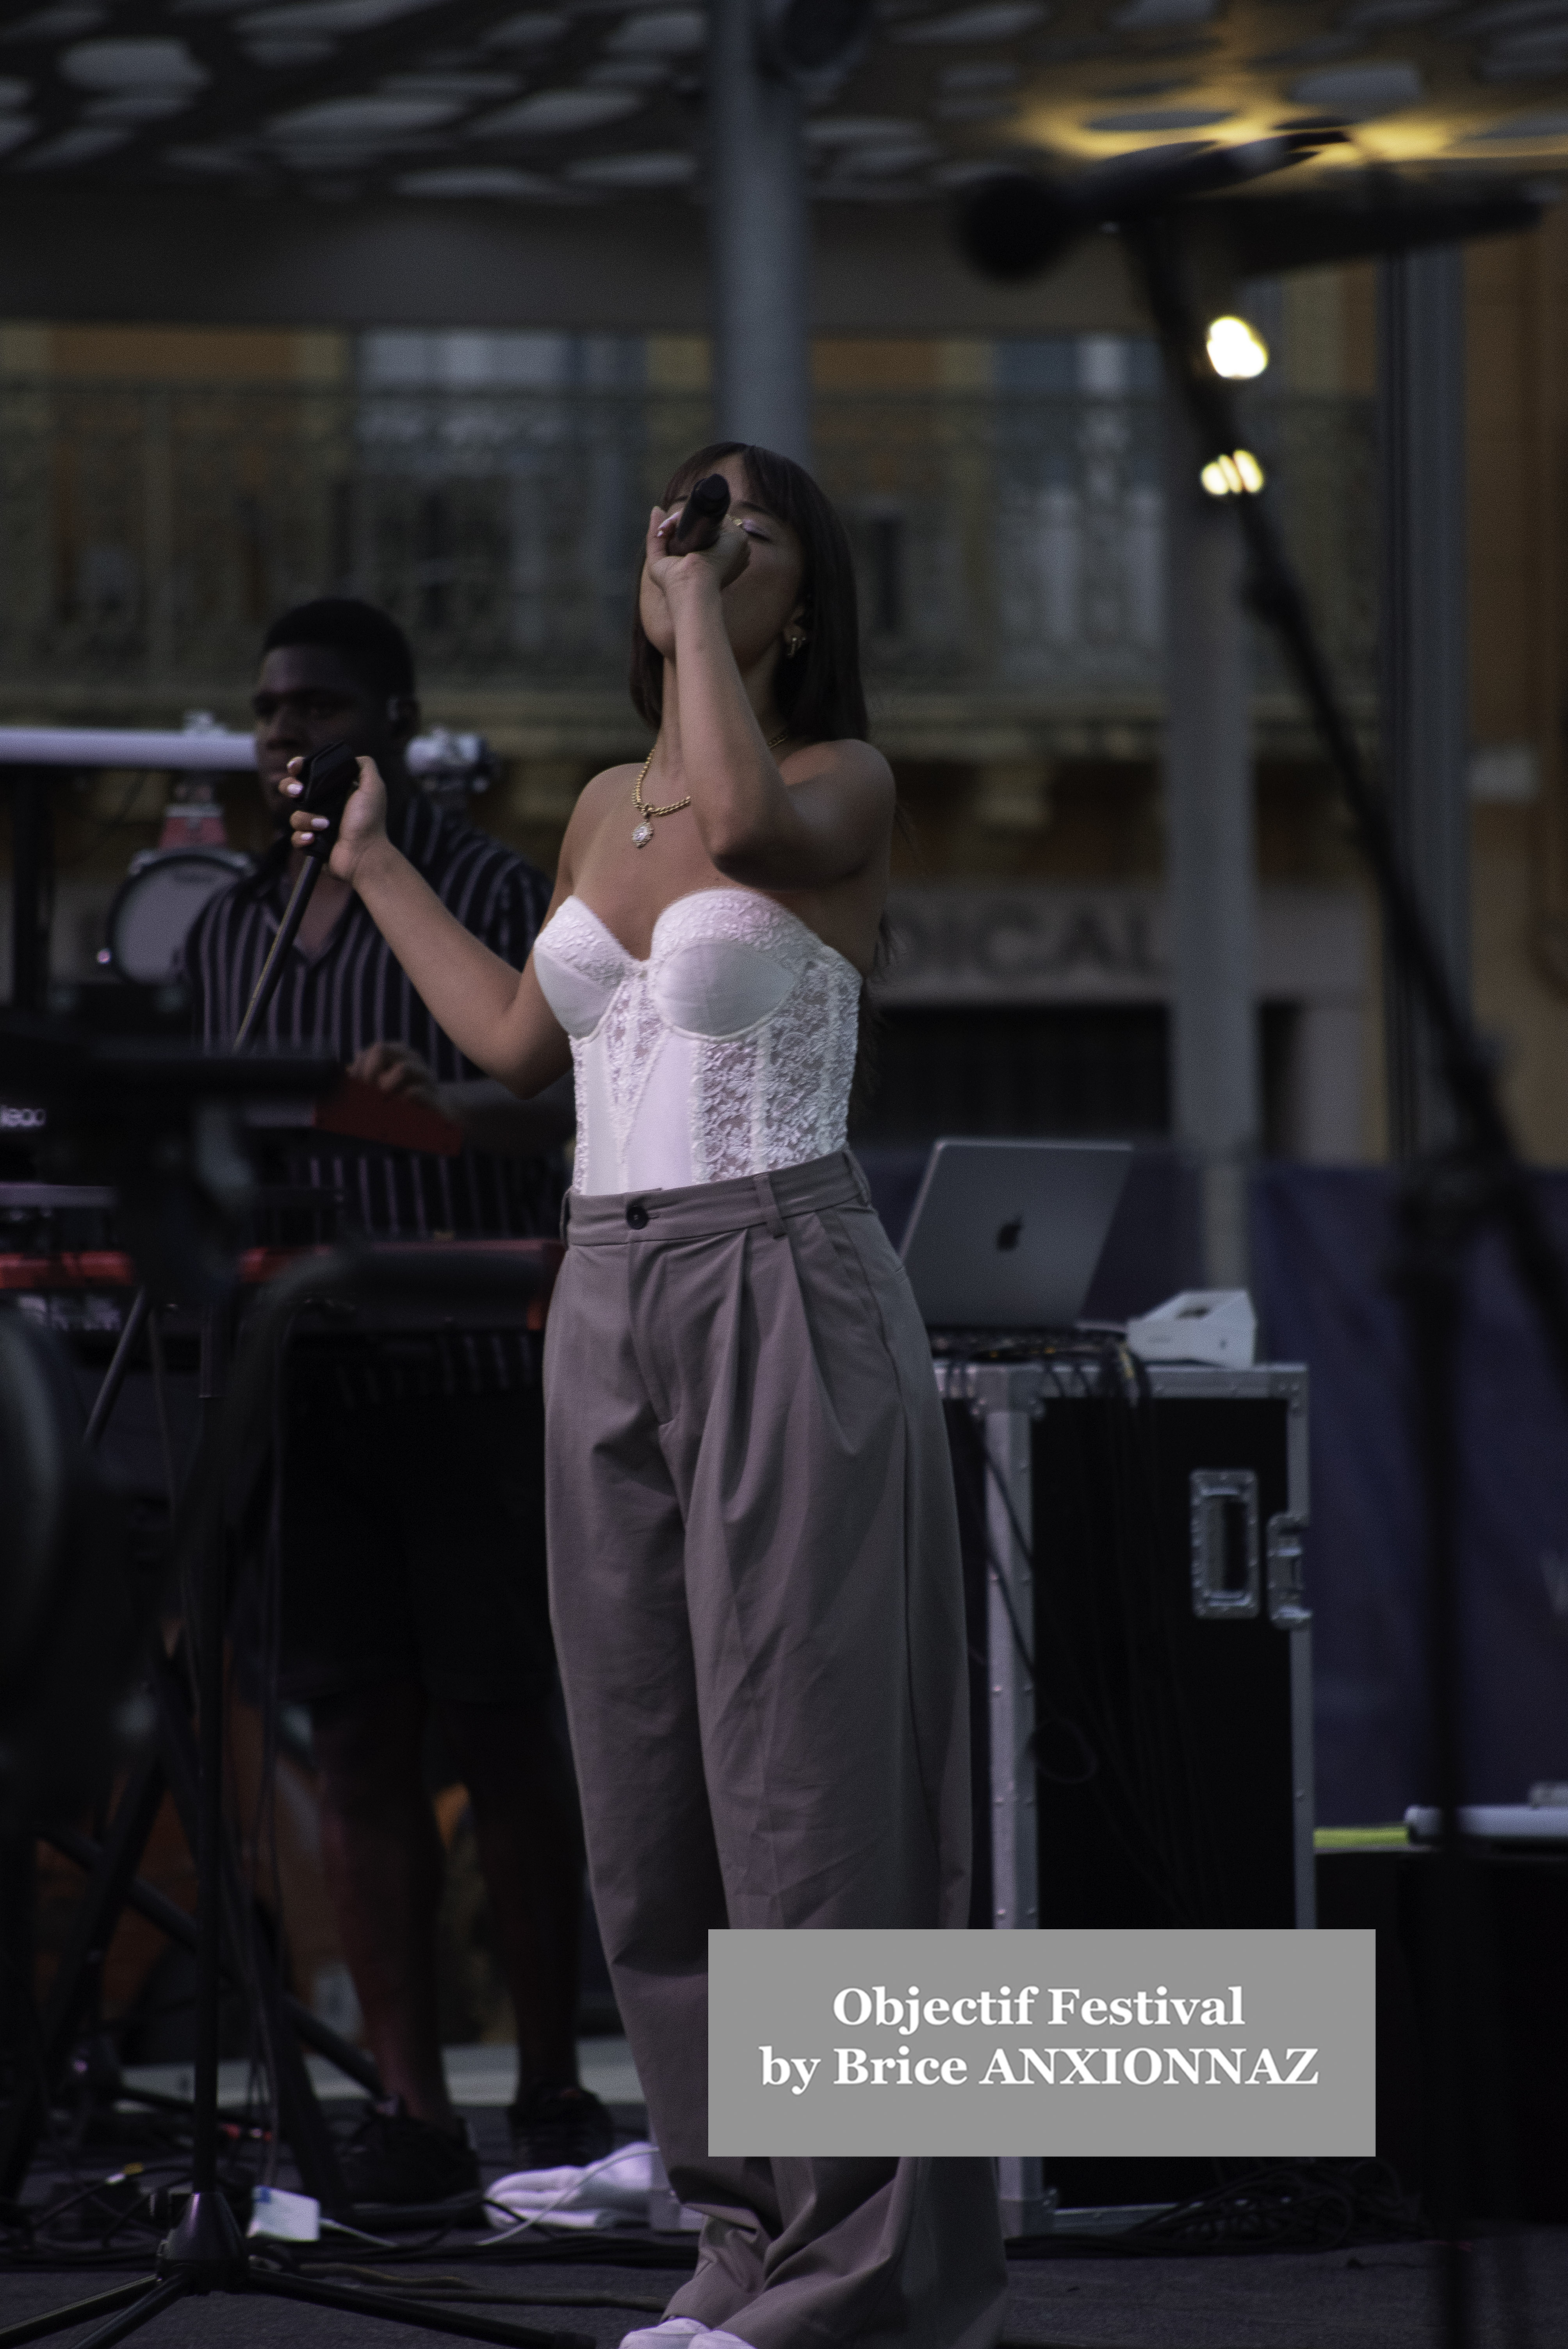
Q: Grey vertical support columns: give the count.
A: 3